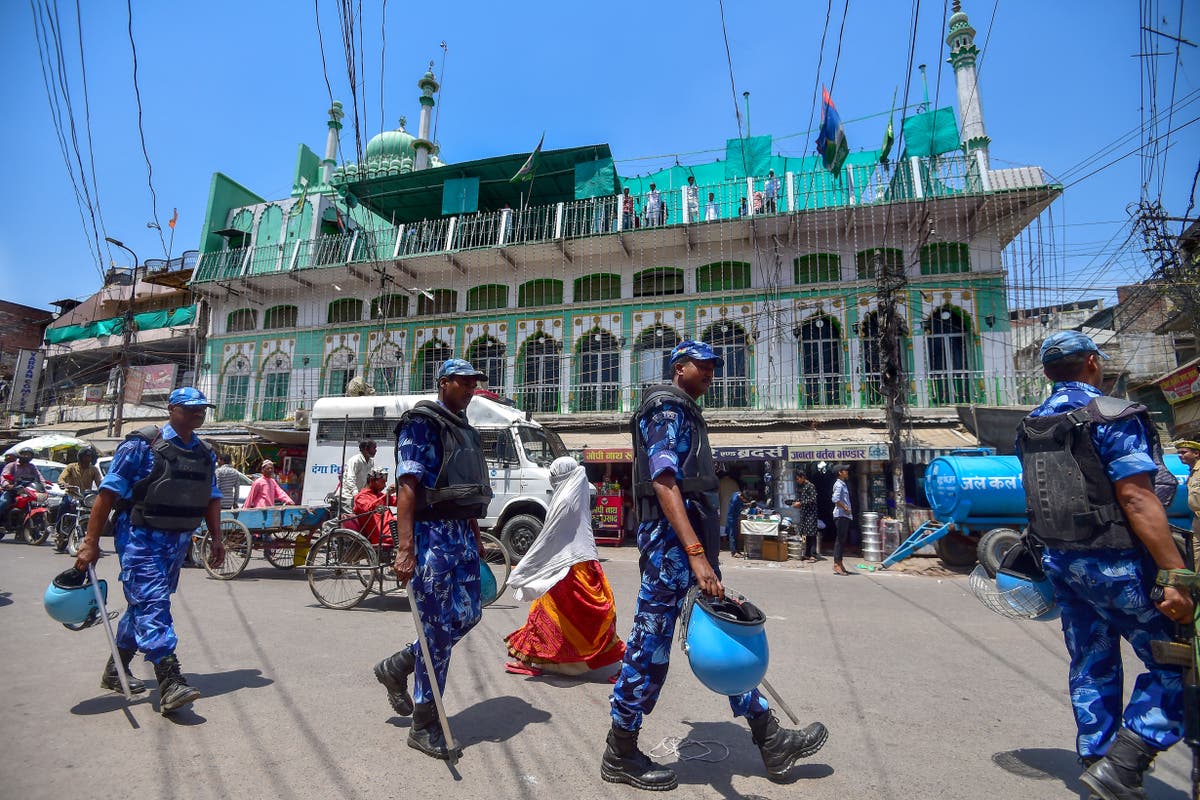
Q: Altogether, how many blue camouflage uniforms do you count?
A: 4